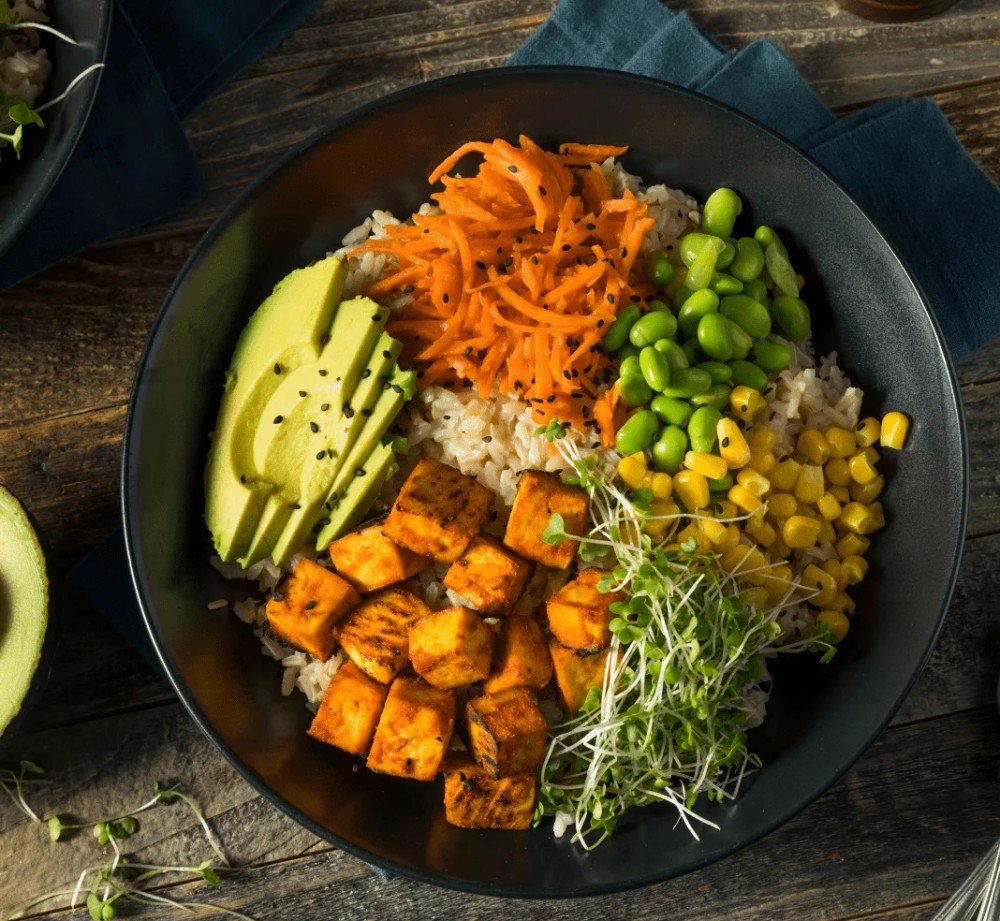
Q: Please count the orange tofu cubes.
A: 14